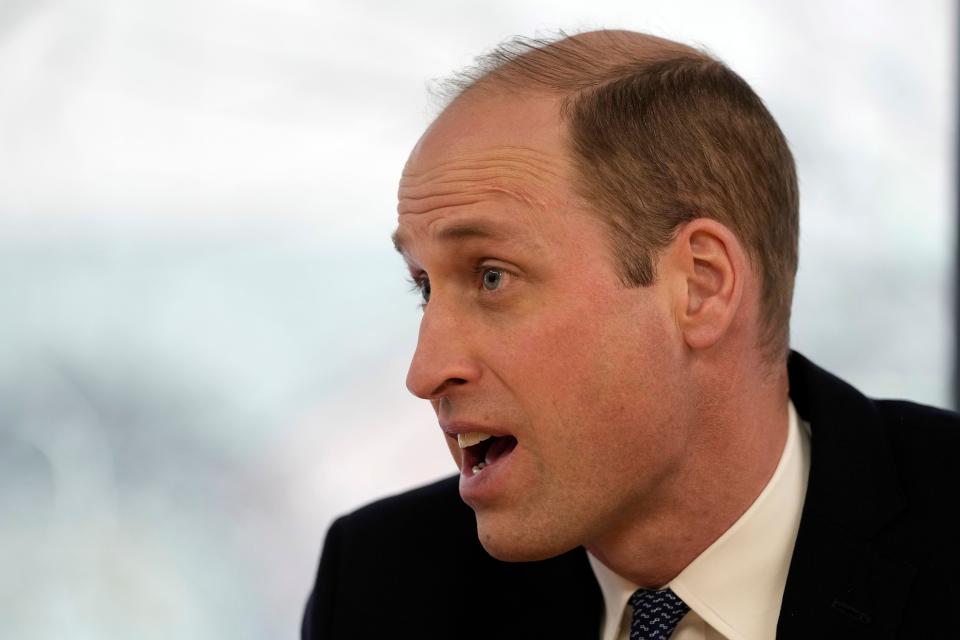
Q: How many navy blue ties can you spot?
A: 1